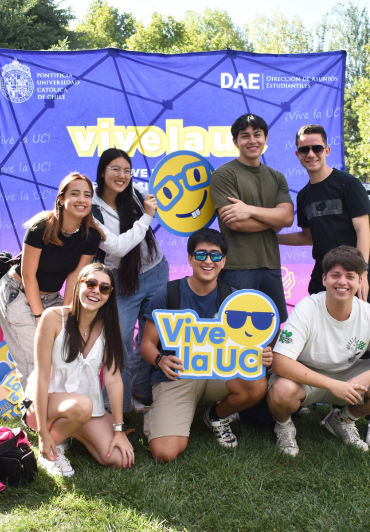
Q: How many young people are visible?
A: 7